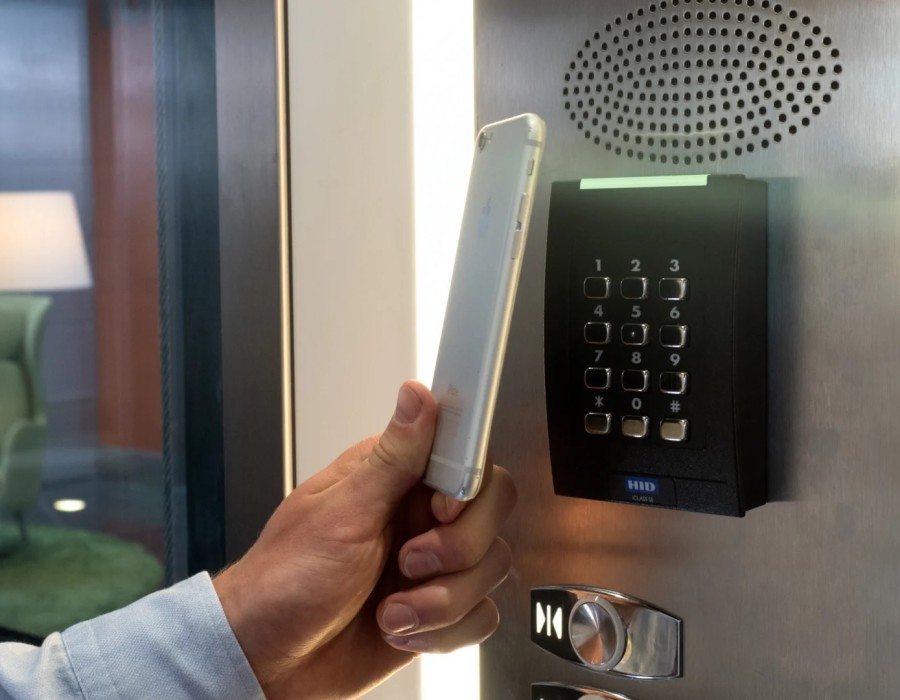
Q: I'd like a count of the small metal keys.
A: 12